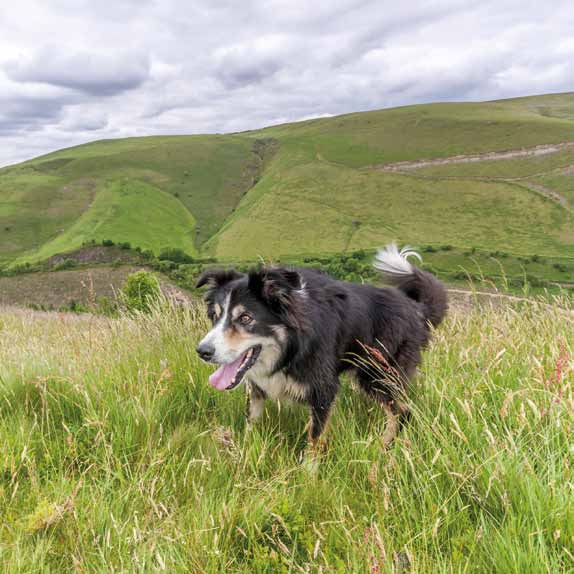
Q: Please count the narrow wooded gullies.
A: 1